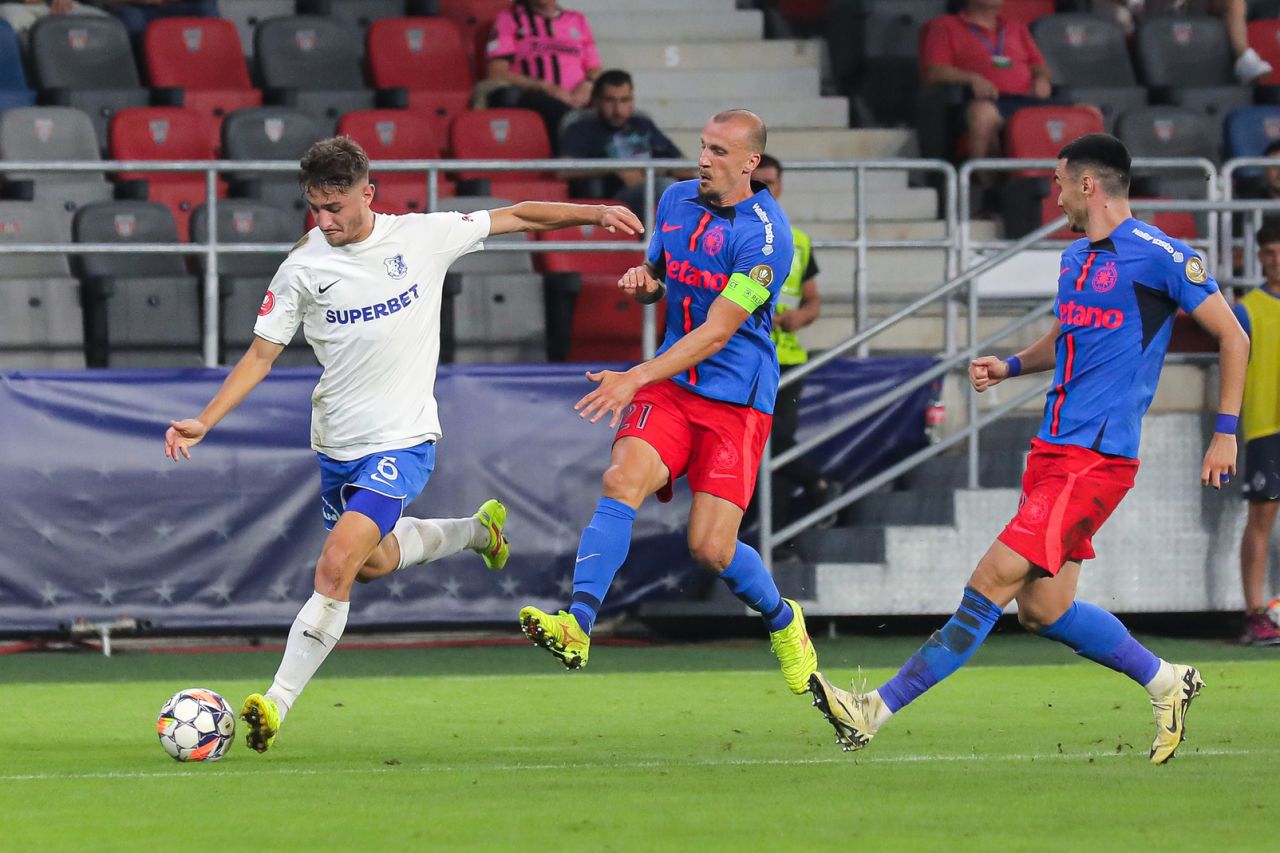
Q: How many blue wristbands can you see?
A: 2